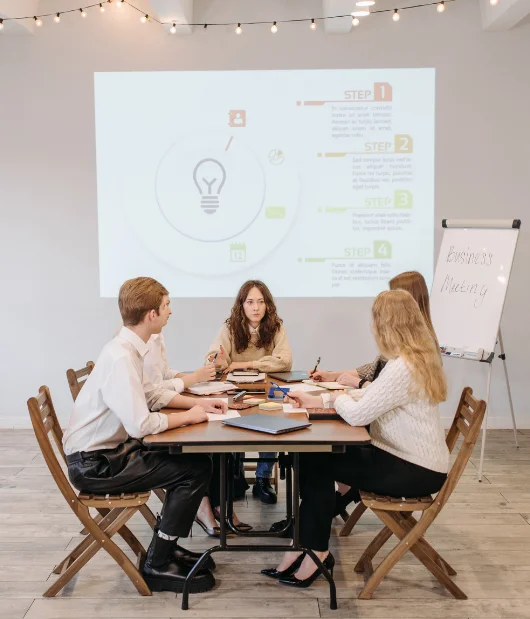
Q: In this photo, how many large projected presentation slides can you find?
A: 1